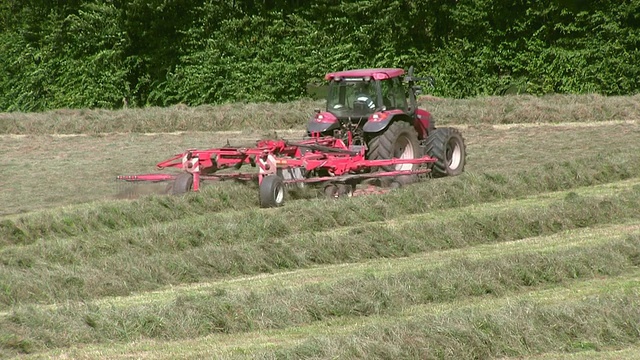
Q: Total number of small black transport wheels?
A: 2